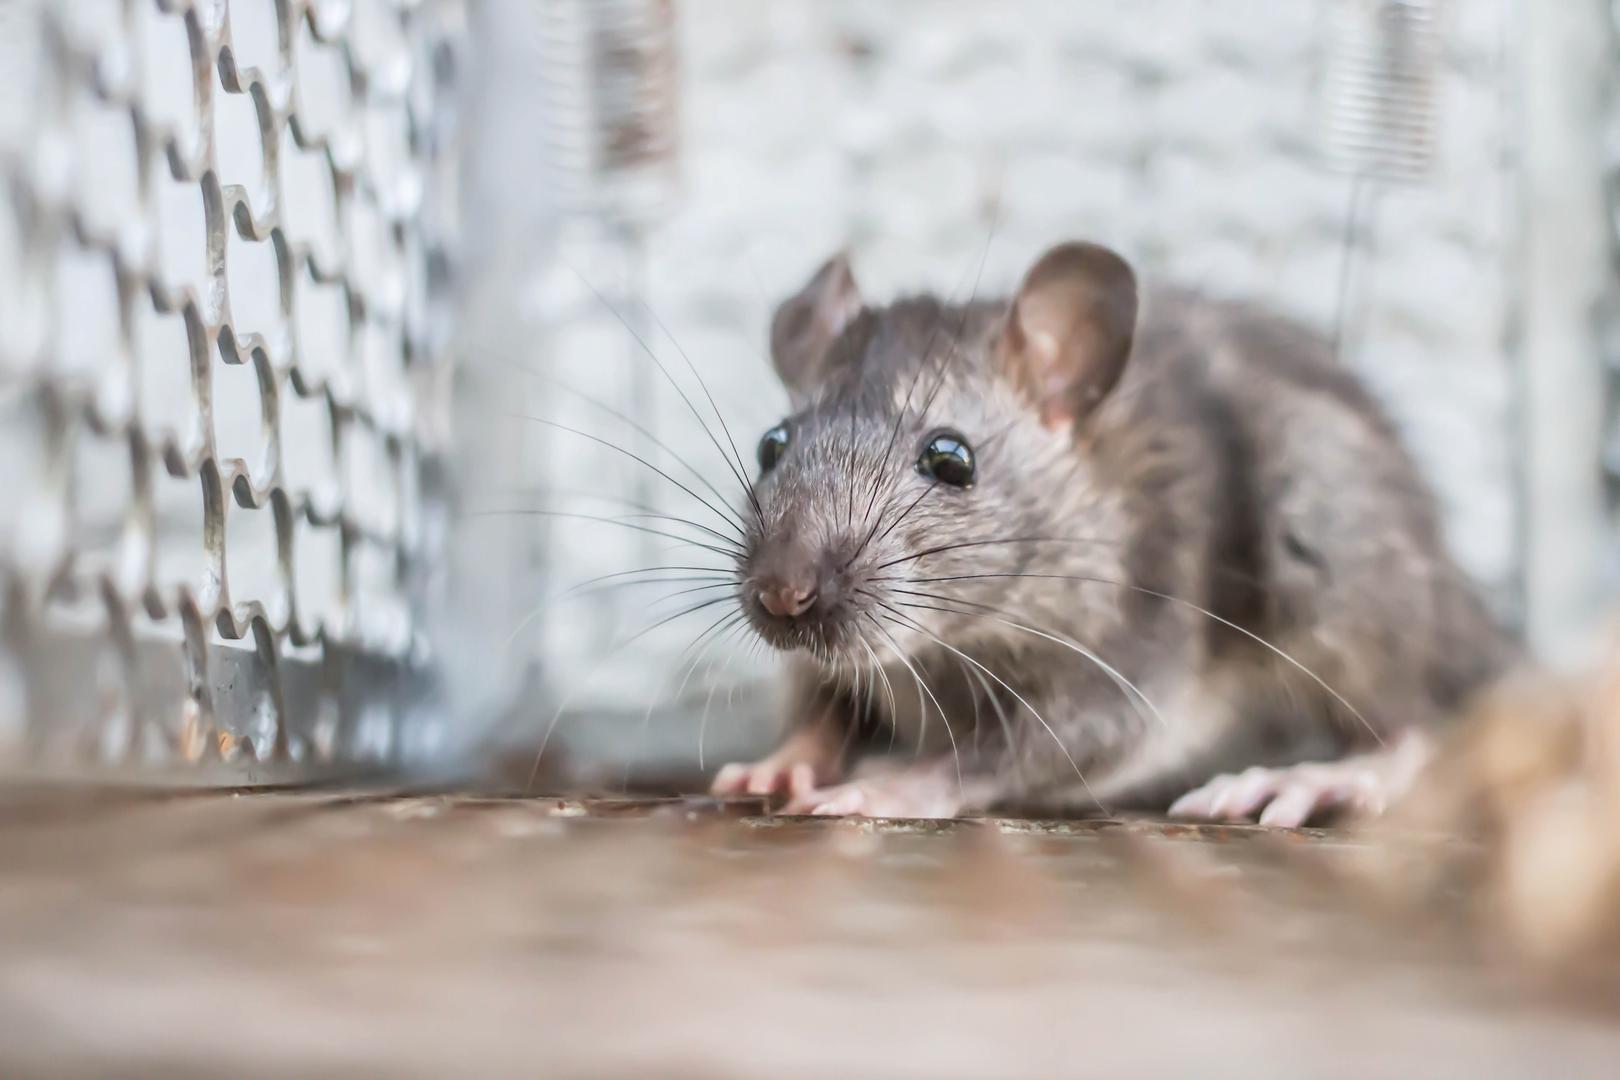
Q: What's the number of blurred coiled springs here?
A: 2